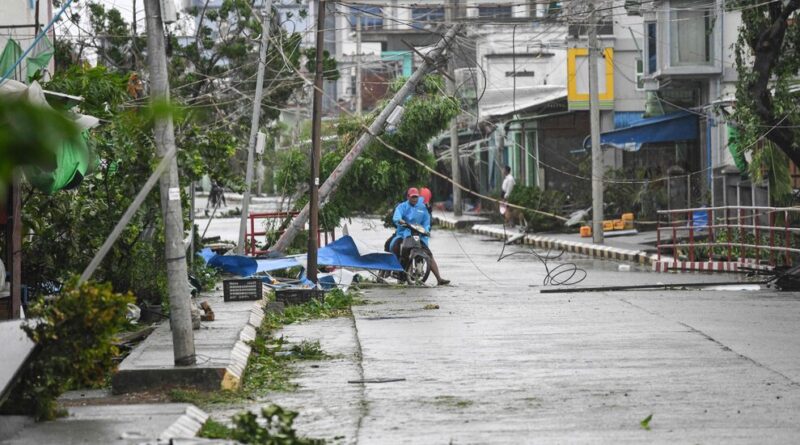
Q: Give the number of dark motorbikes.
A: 1